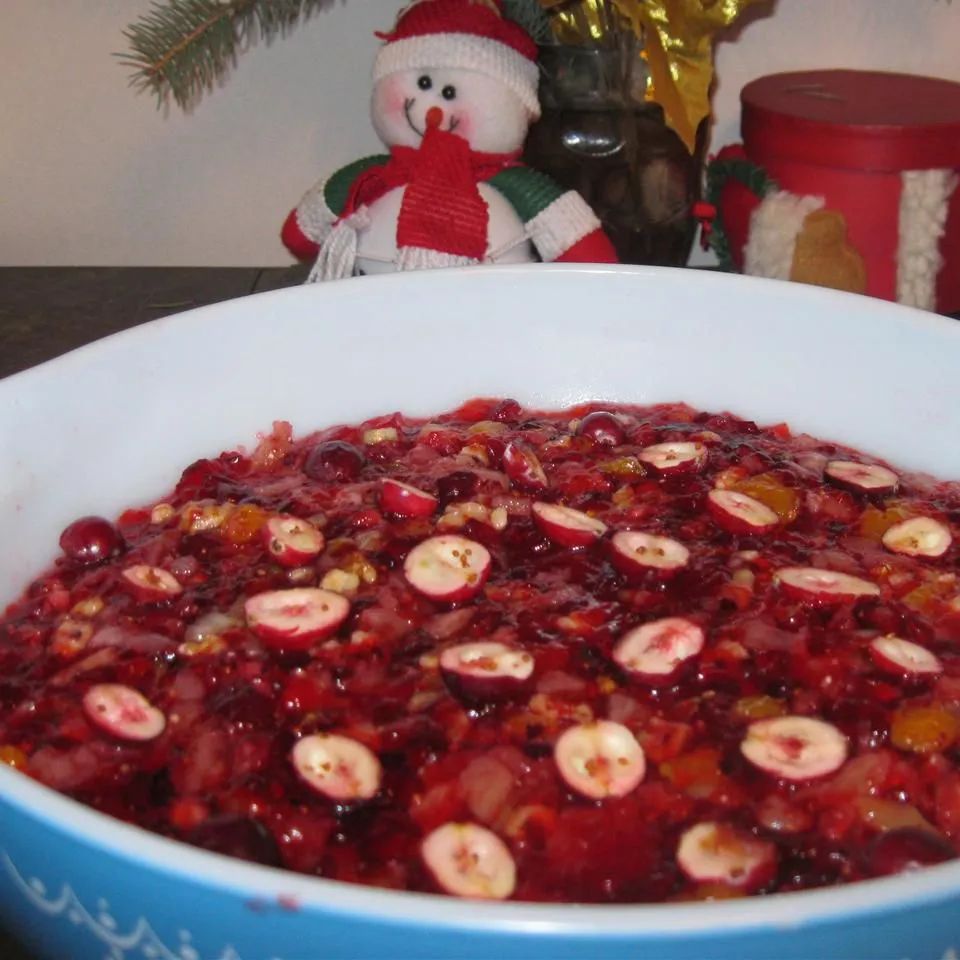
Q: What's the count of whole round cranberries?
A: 3